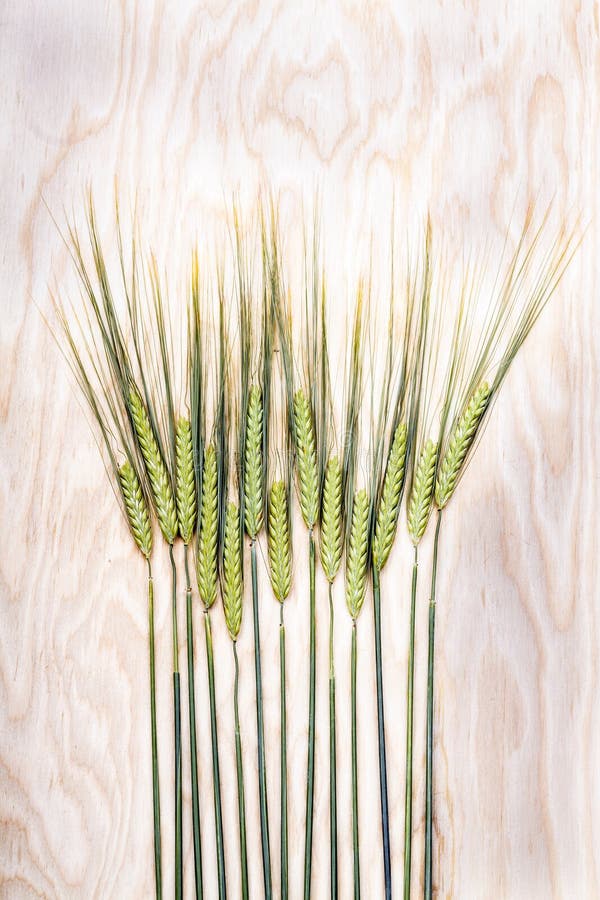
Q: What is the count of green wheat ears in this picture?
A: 13